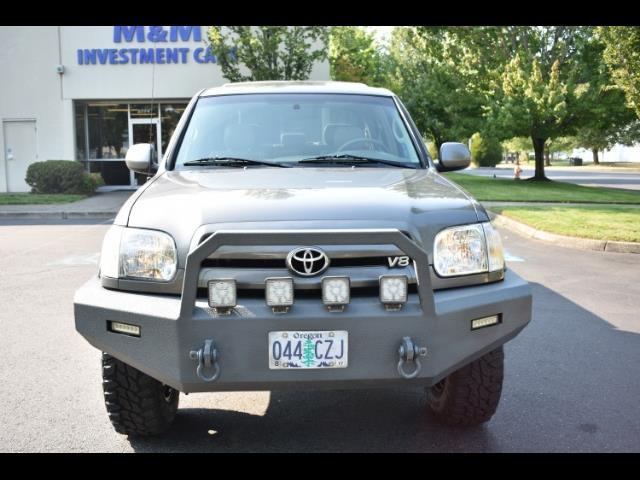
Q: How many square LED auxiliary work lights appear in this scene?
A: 4